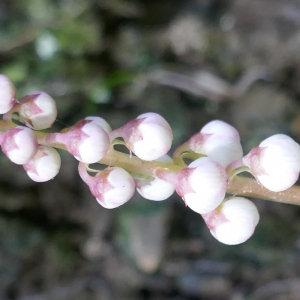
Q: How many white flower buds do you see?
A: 13